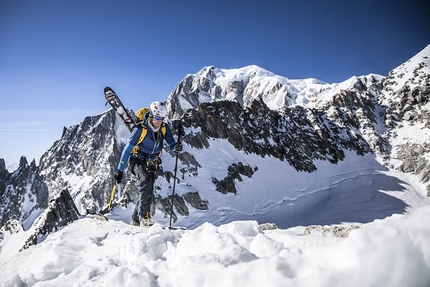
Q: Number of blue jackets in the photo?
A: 1